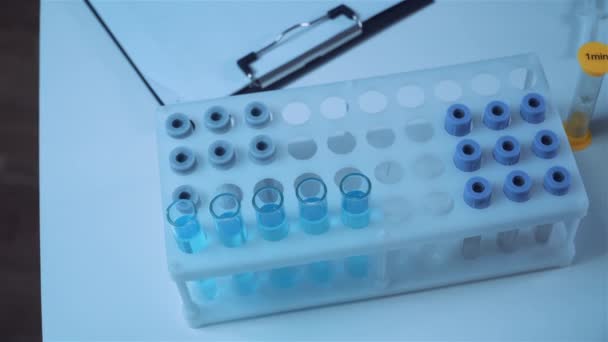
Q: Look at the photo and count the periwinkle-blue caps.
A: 9